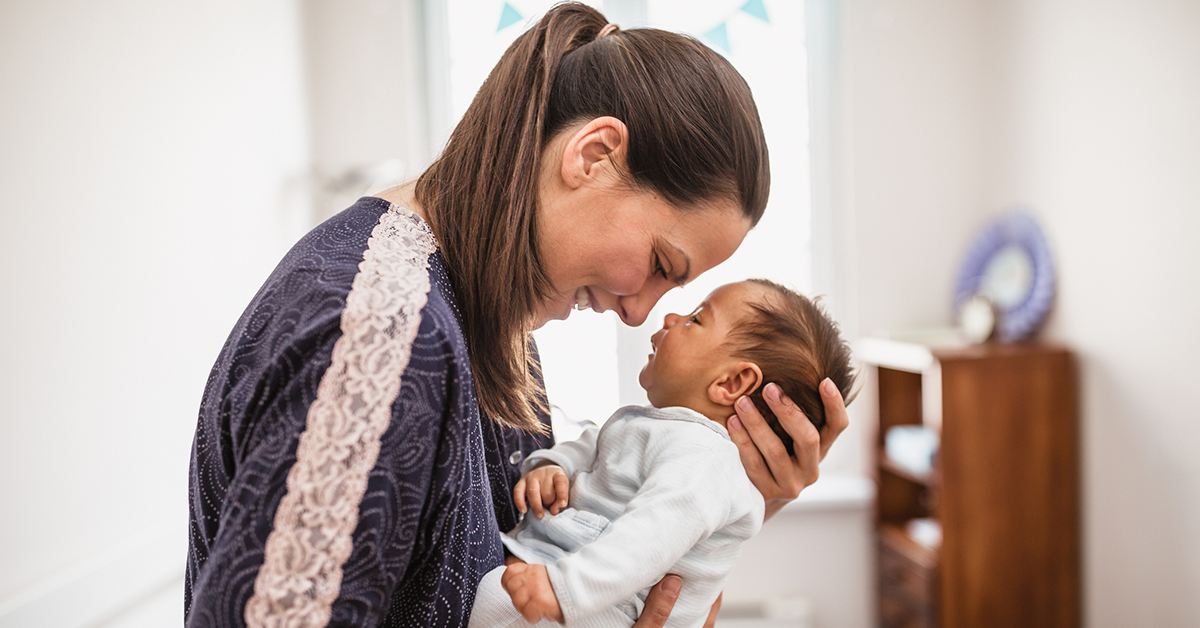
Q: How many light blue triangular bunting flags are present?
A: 3